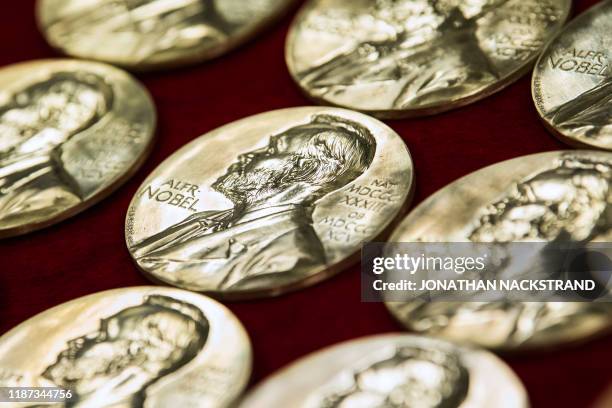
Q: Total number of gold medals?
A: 8